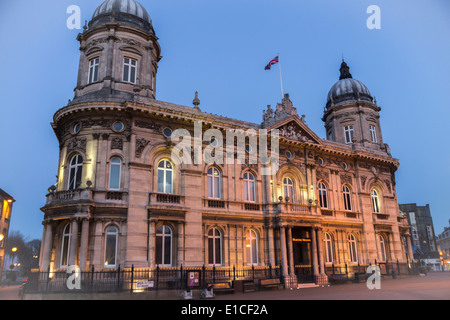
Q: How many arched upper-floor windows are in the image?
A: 9